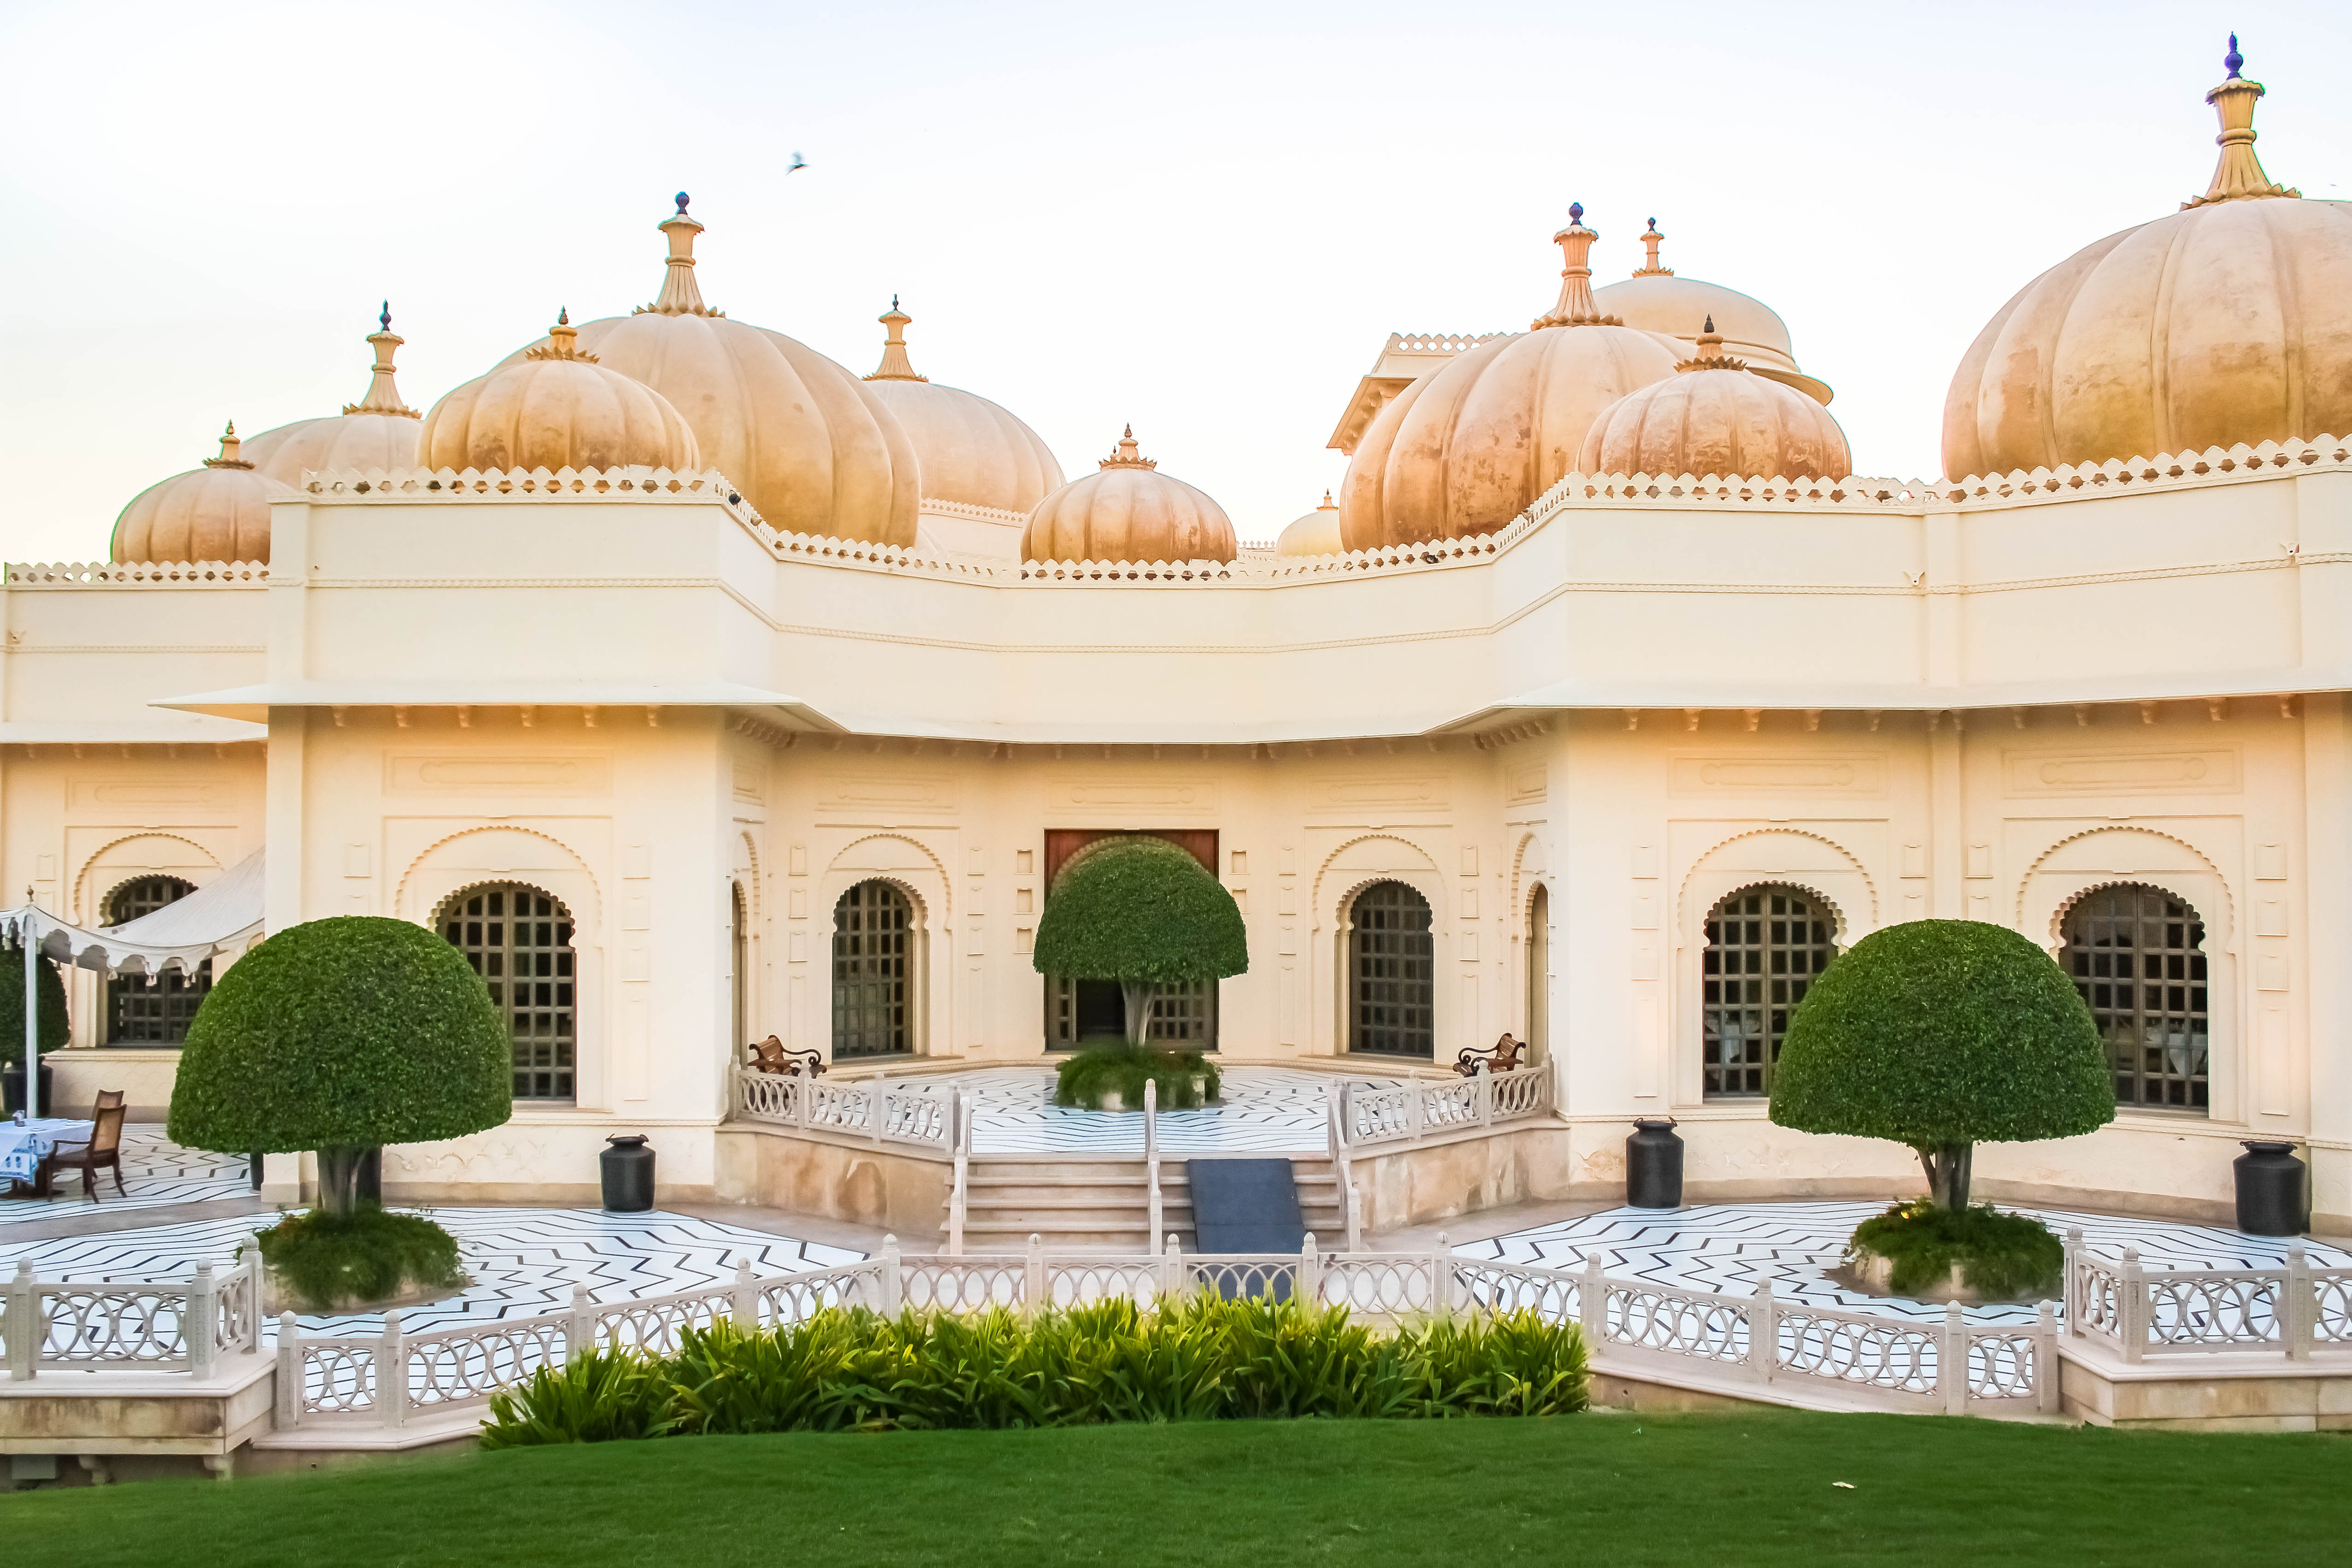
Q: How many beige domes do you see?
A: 11